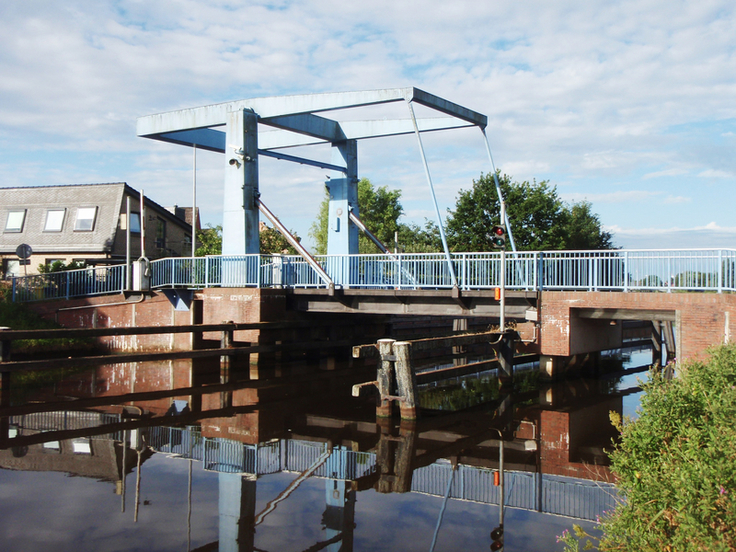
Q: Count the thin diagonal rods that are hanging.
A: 2